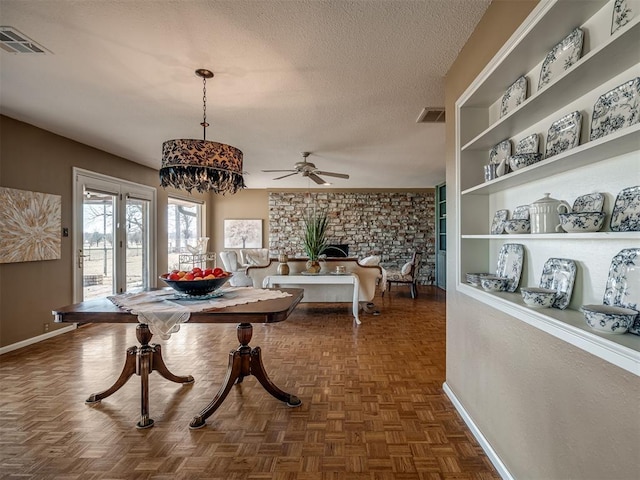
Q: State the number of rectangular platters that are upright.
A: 14